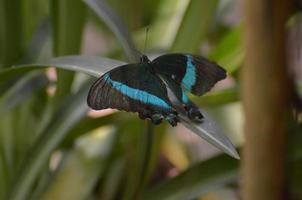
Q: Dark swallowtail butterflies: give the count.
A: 1